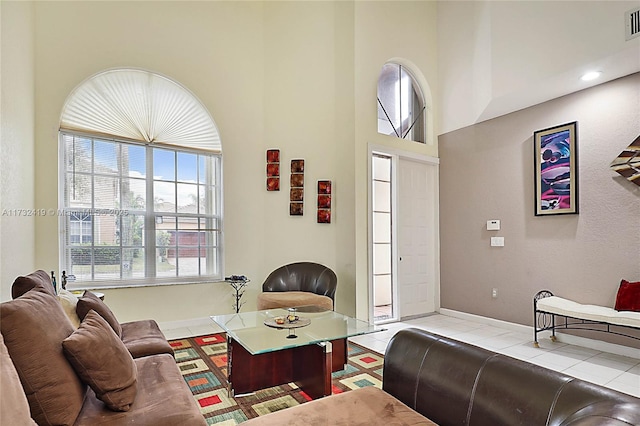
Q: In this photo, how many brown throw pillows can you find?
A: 2